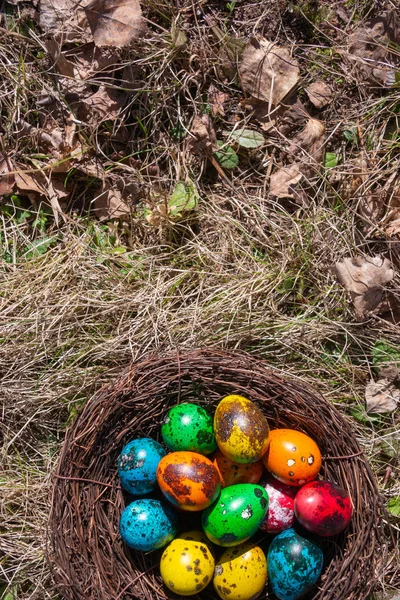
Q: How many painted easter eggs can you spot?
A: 13